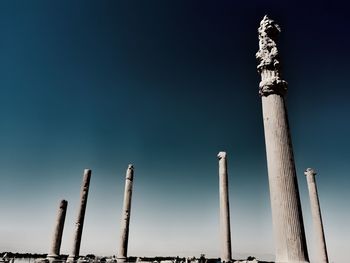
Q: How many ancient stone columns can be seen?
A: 6